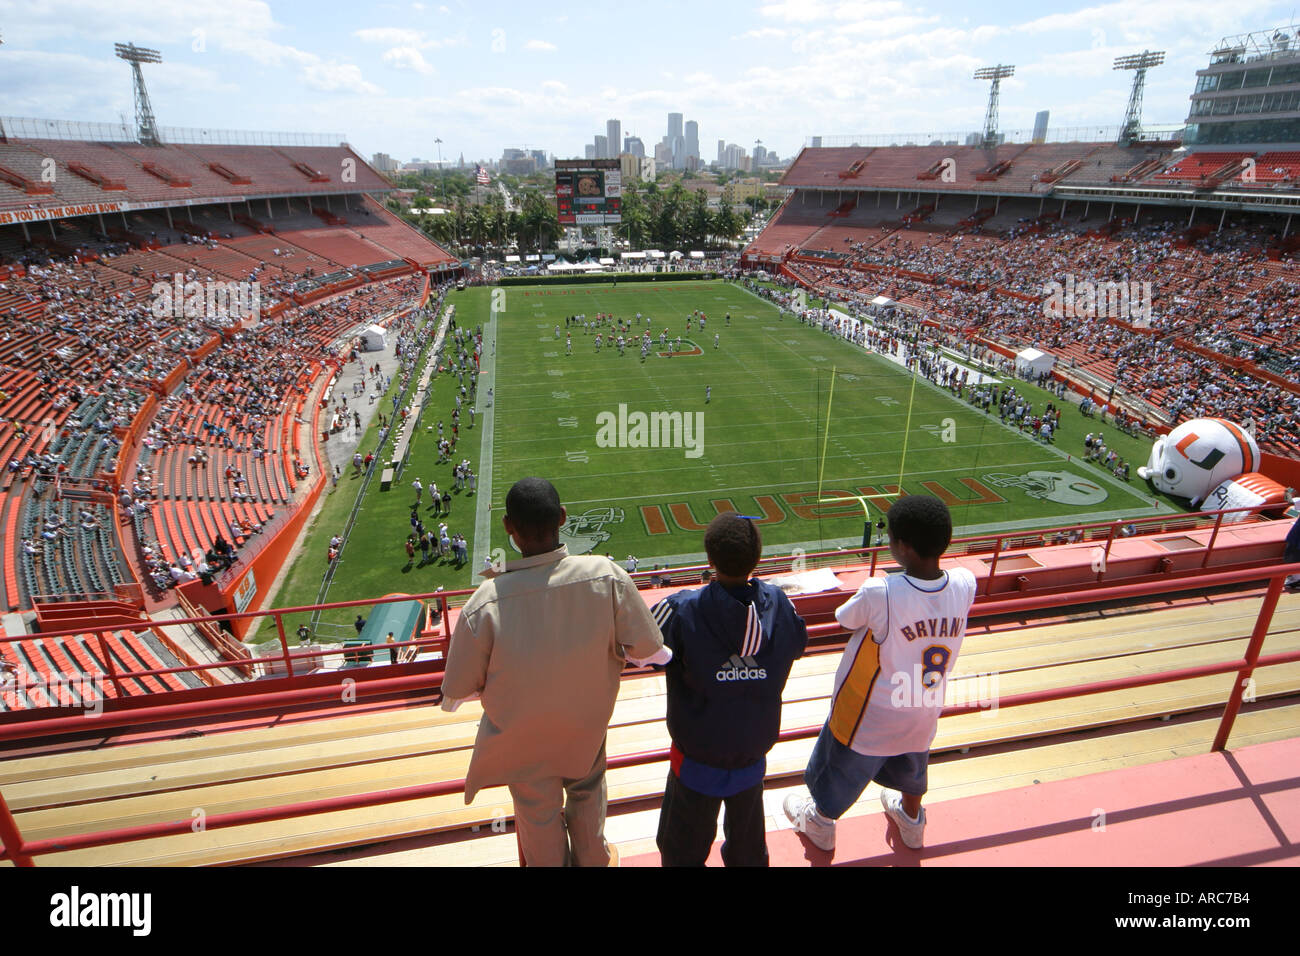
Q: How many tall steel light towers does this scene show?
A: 3